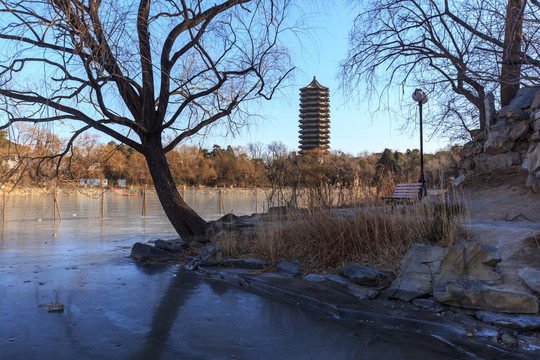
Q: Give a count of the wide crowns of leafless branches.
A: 2